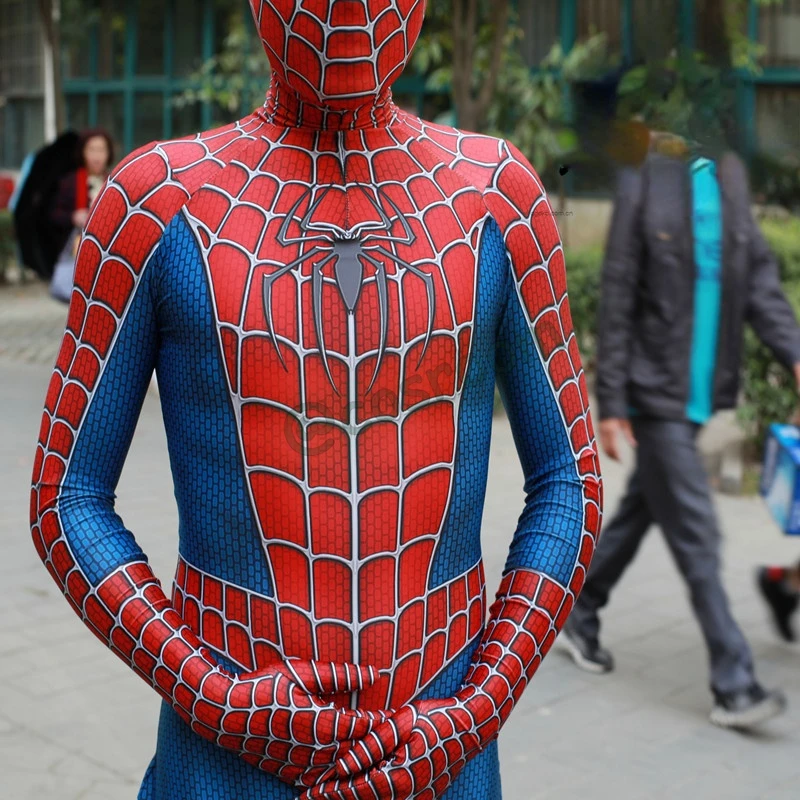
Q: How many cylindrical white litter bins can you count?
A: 0